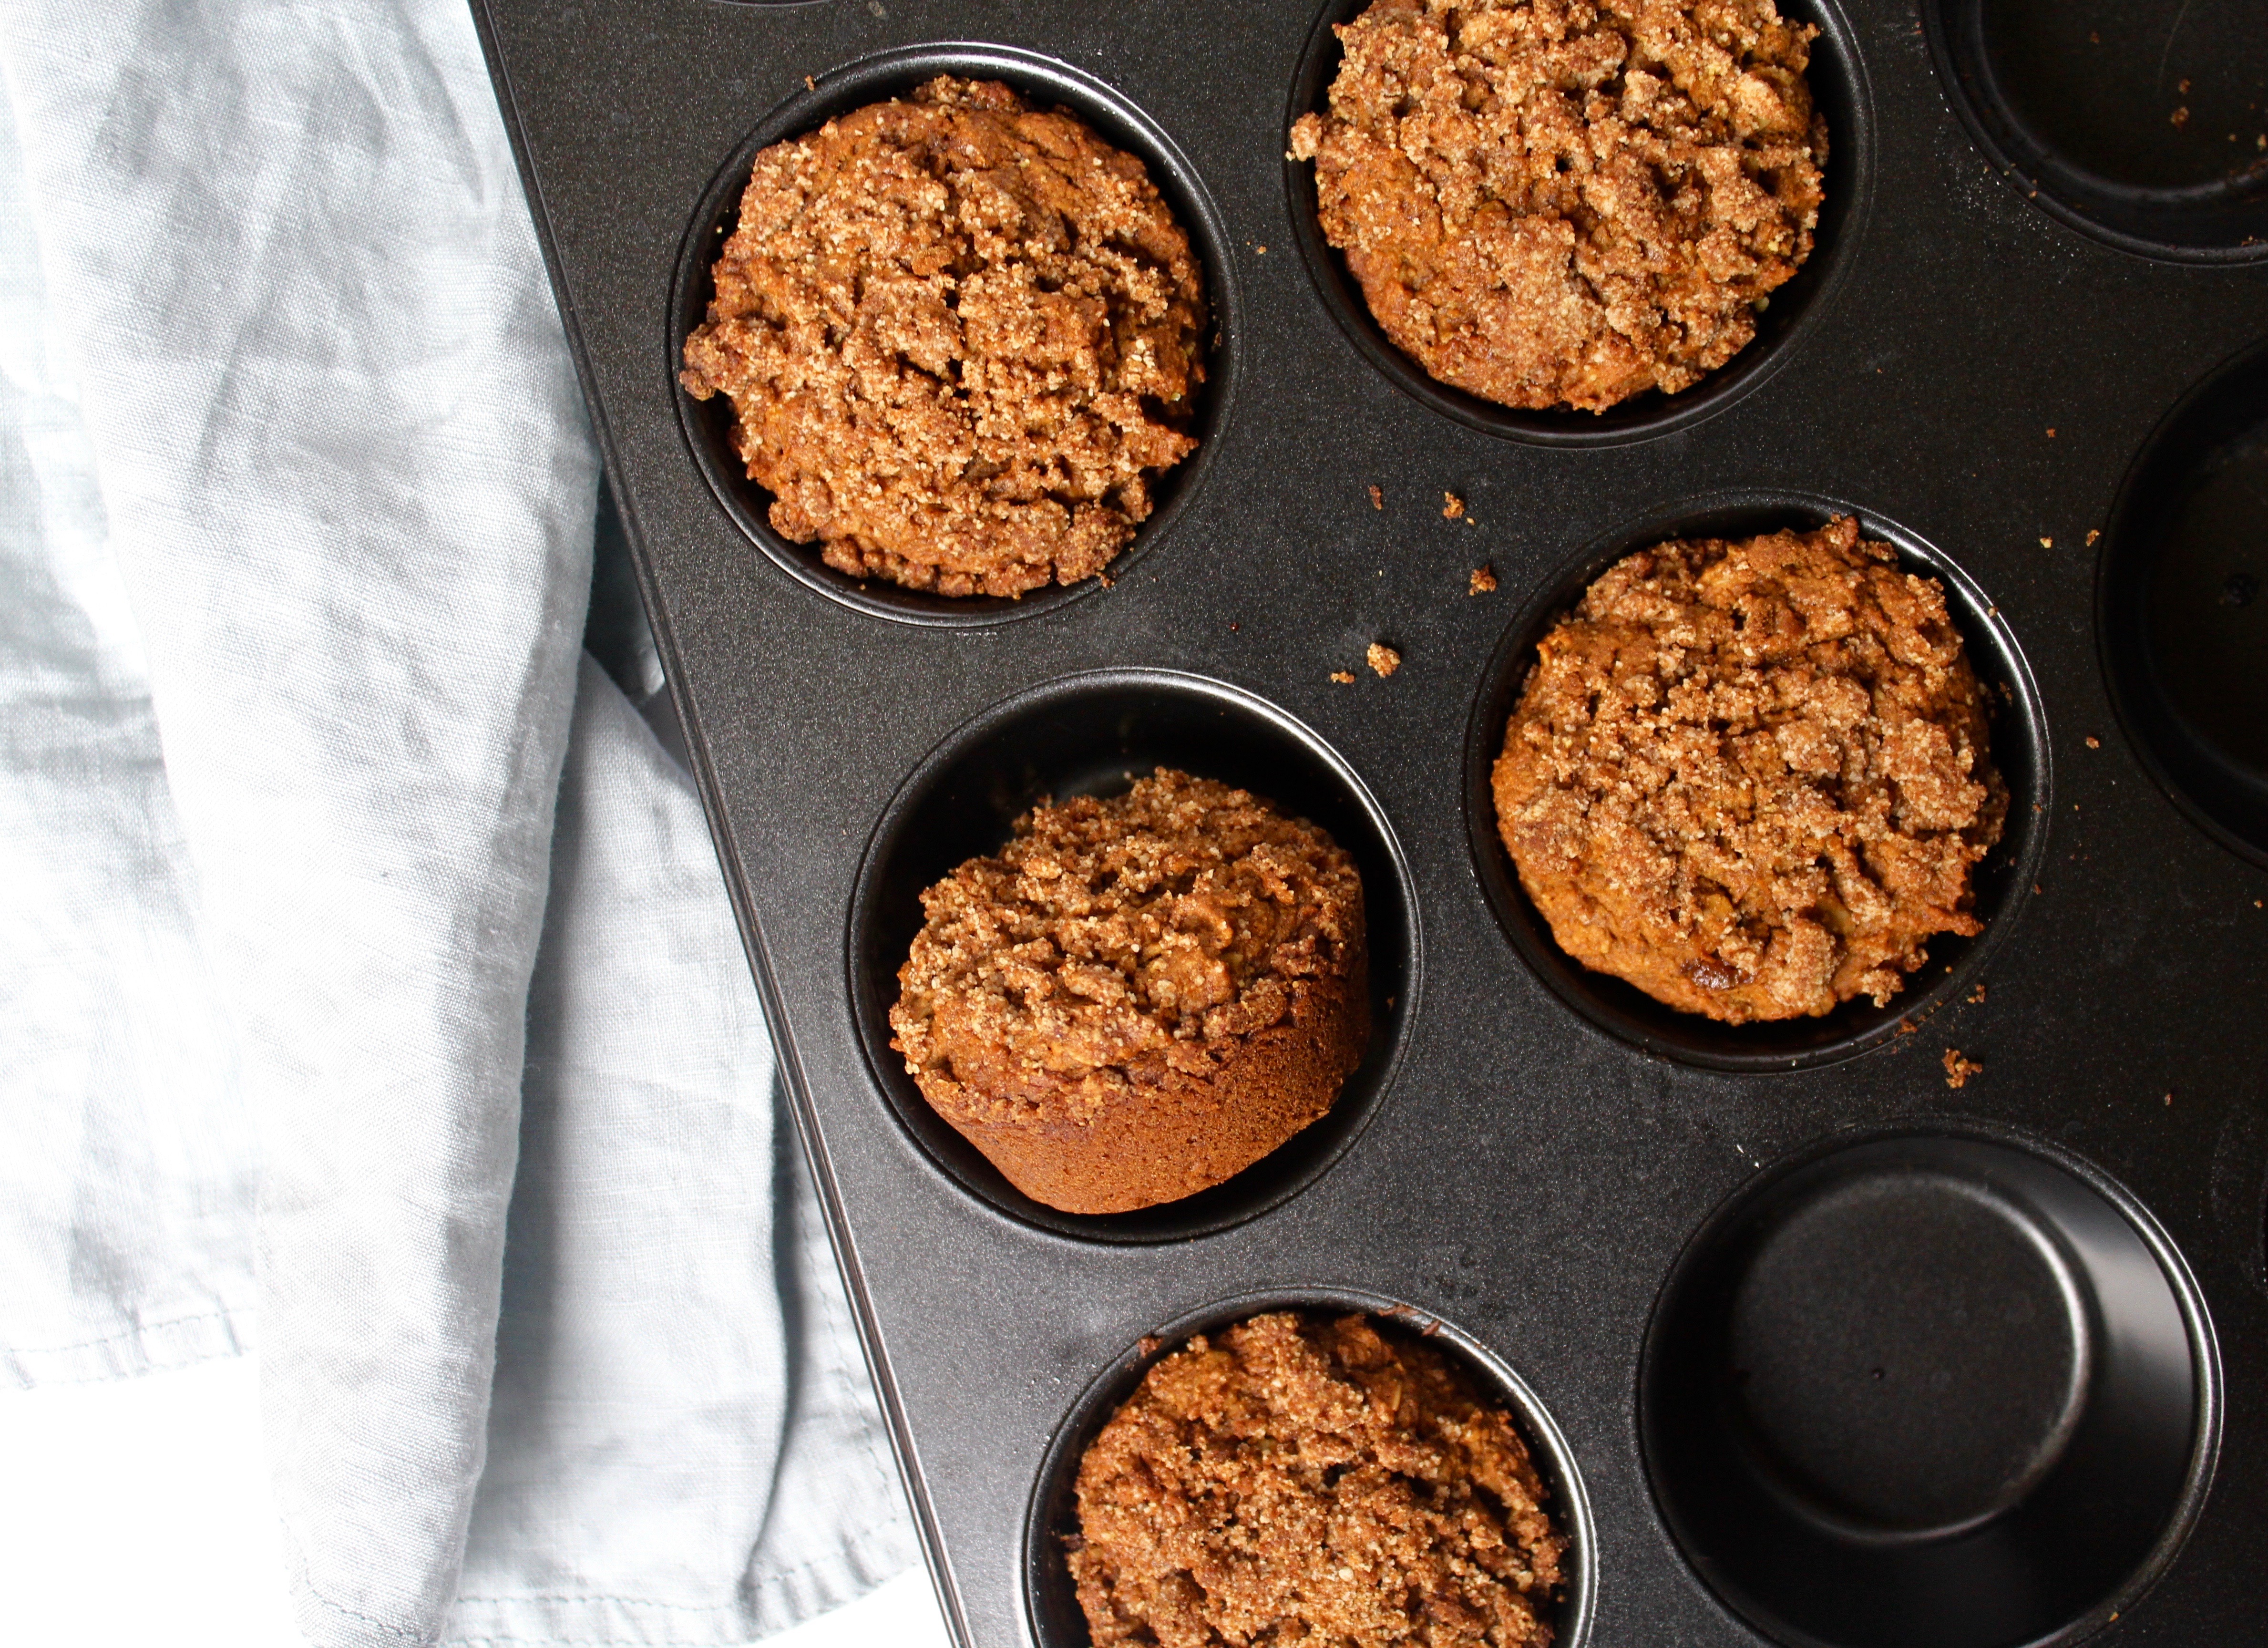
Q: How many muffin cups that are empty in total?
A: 3